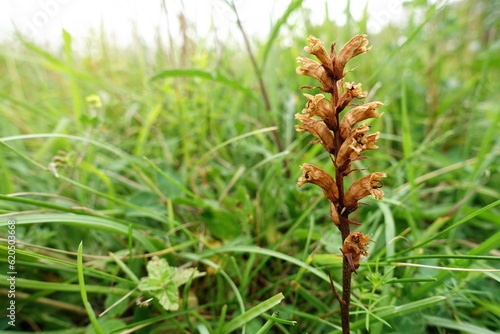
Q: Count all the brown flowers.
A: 12